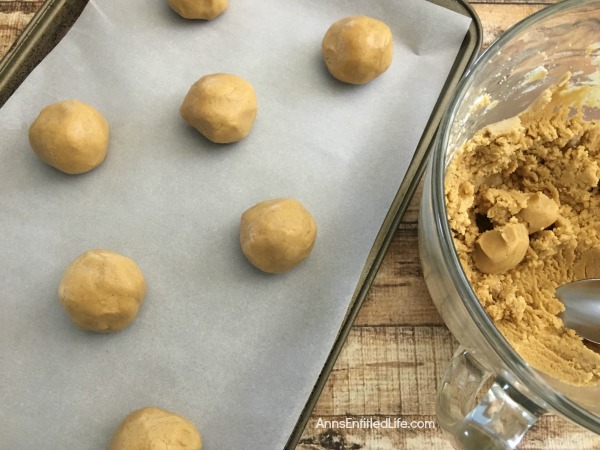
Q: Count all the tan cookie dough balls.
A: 7